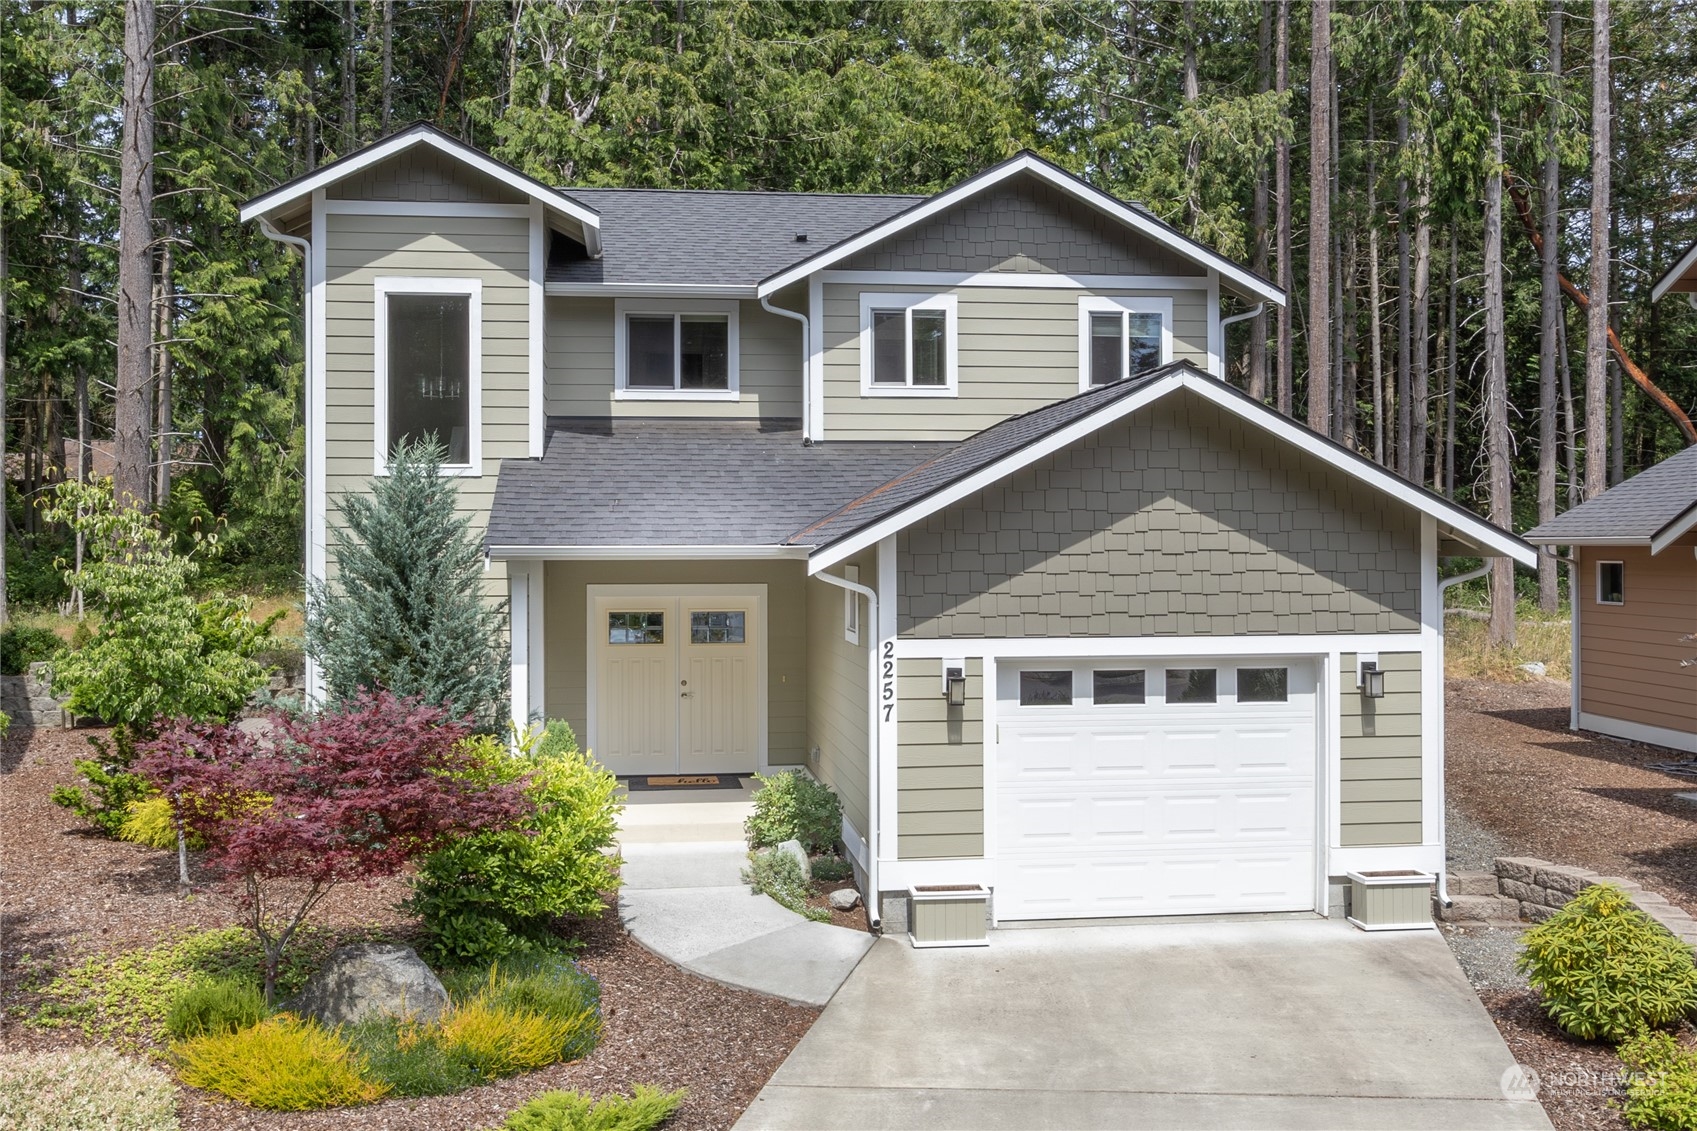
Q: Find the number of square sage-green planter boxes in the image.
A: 2